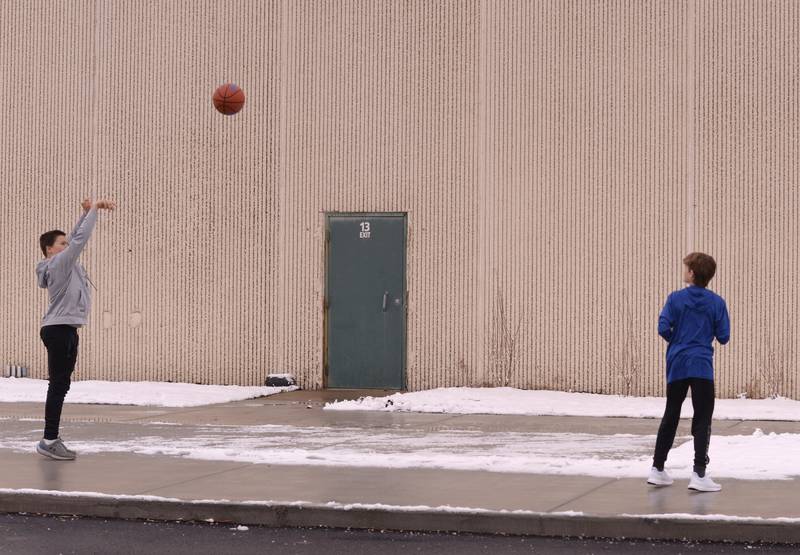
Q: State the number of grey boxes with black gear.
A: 0